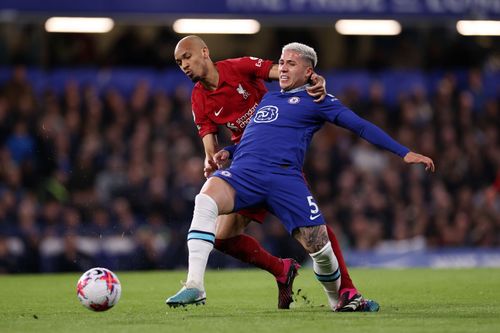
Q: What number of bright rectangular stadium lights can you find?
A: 4